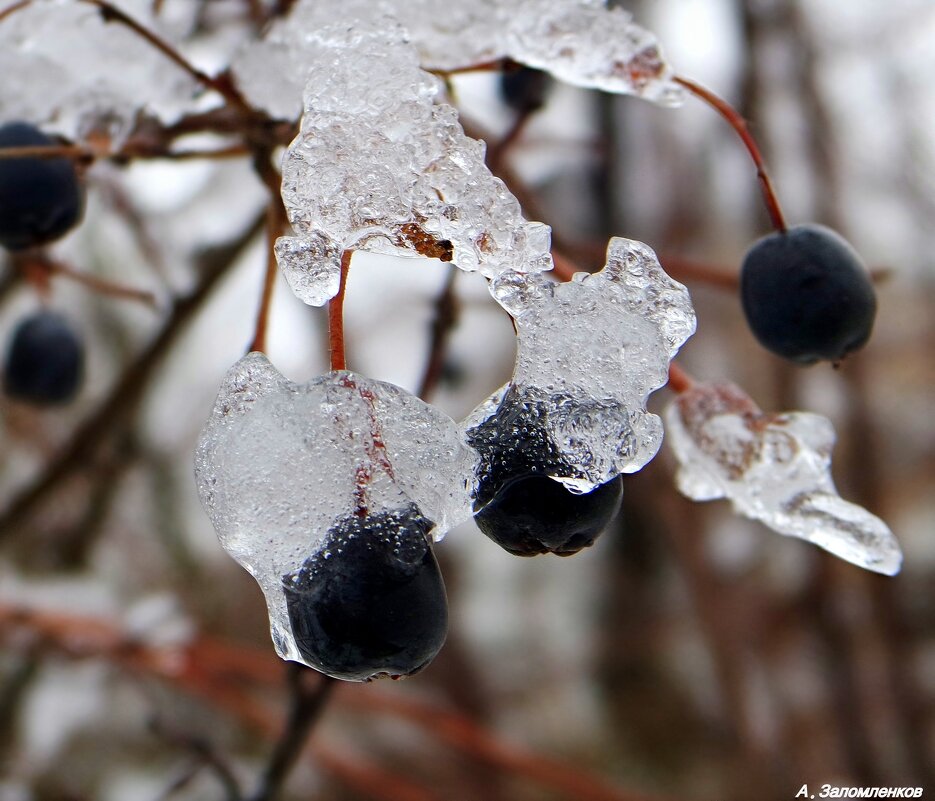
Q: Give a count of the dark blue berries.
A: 6